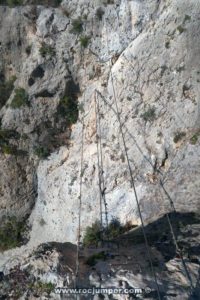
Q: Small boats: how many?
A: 0